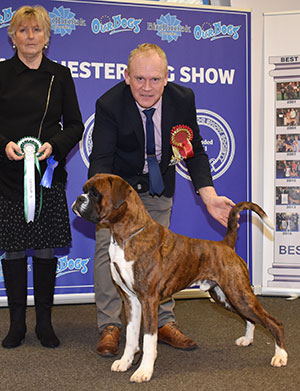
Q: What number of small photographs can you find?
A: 6